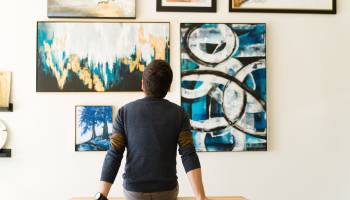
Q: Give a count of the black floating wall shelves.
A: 2